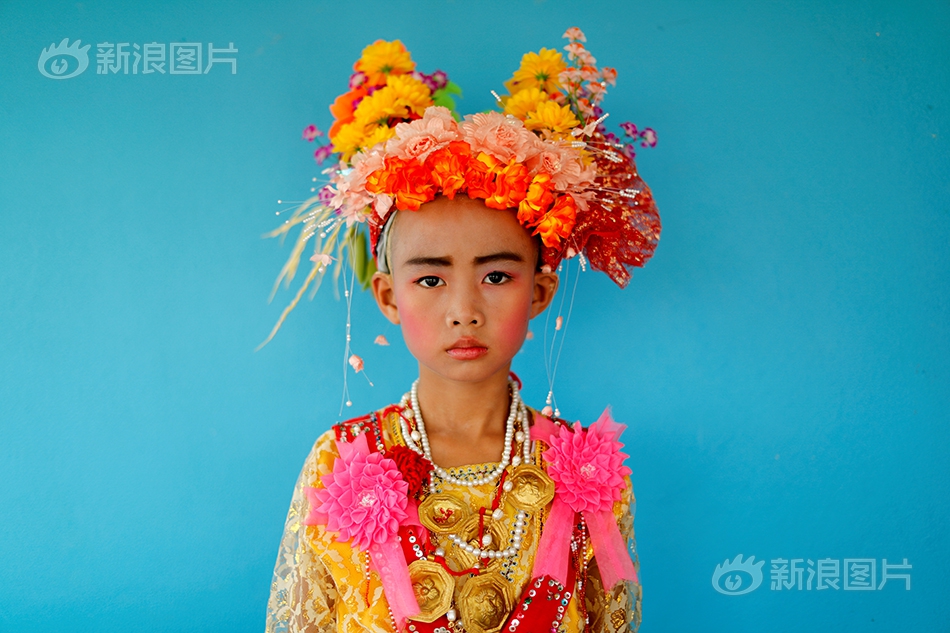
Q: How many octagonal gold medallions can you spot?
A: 5